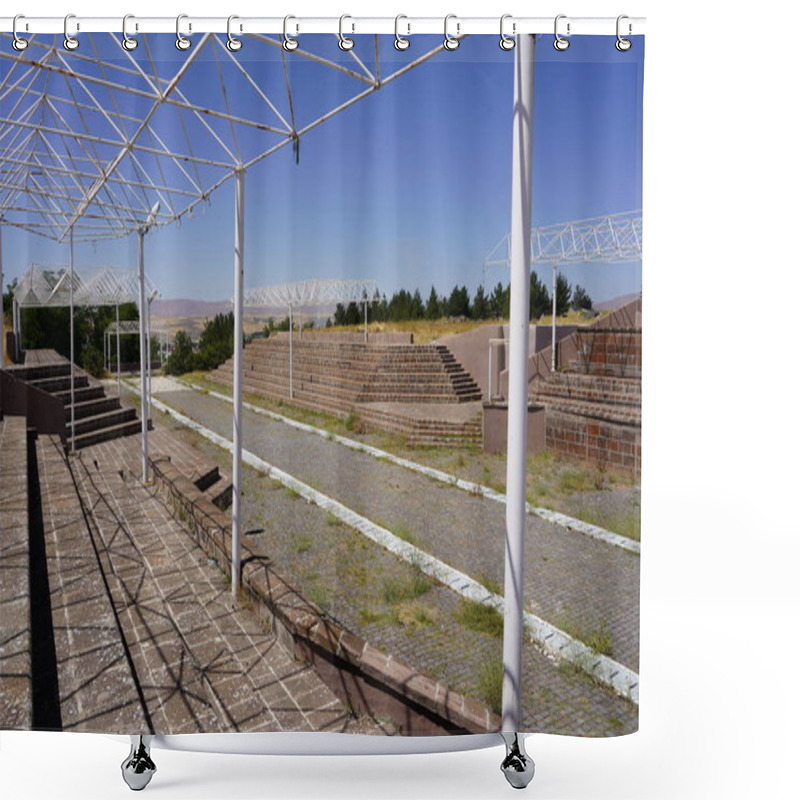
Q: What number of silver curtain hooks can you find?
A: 12